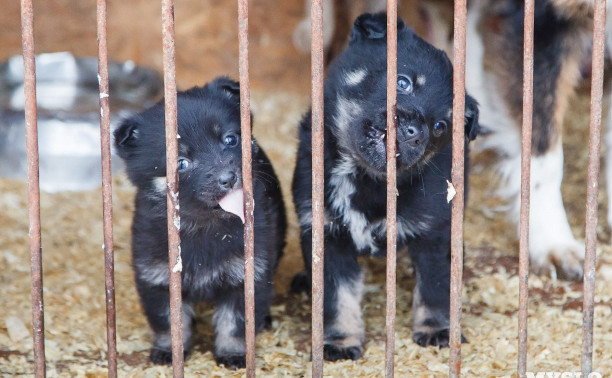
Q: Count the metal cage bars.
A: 9